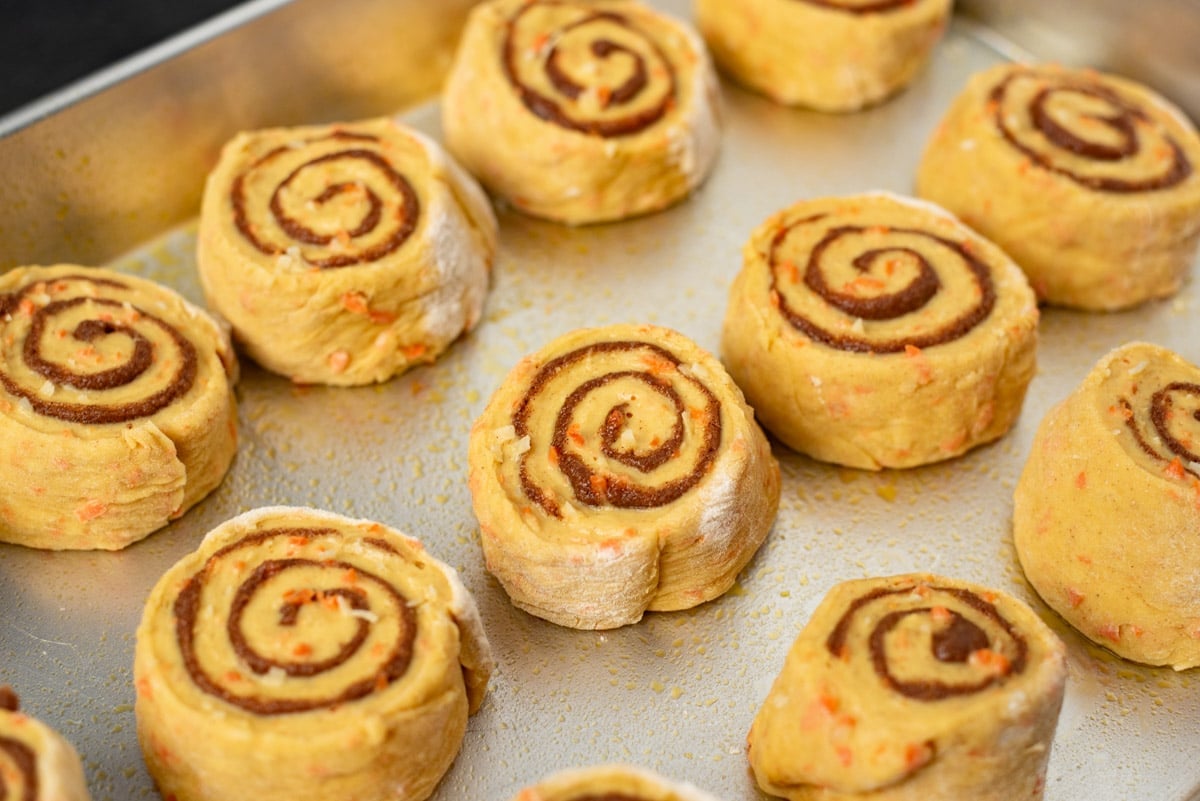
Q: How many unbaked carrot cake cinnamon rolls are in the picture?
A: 12